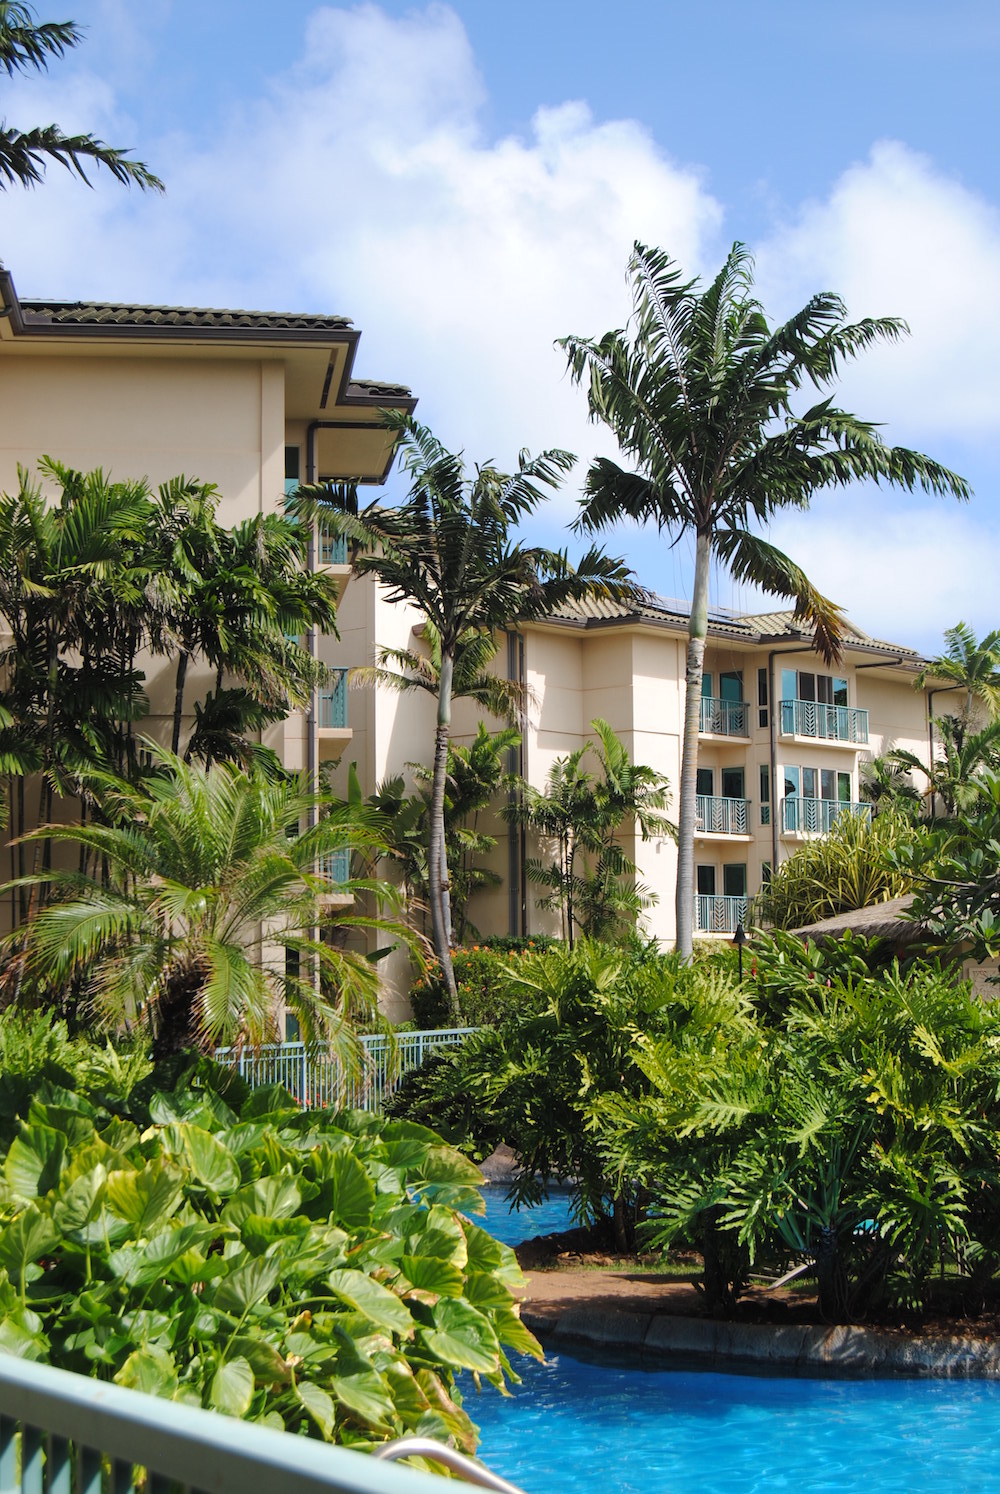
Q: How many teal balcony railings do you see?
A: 8